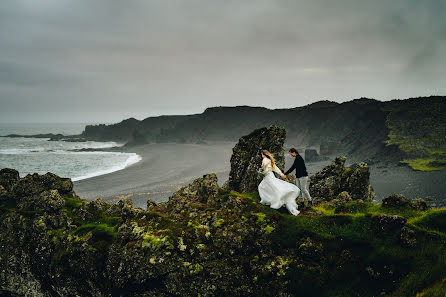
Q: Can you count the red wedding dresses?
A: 0